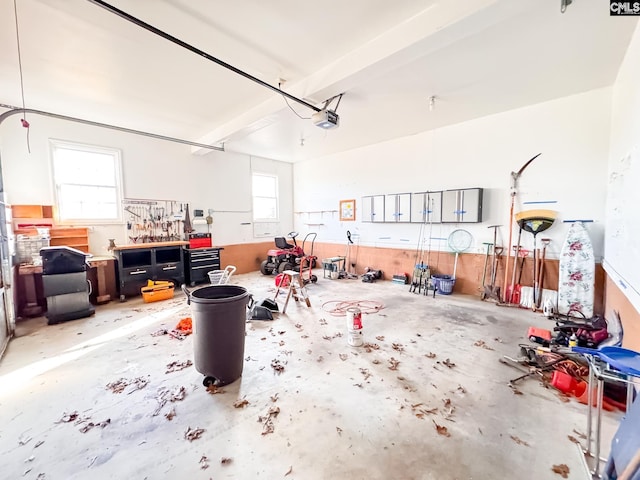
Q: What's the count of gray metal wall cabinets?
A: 4